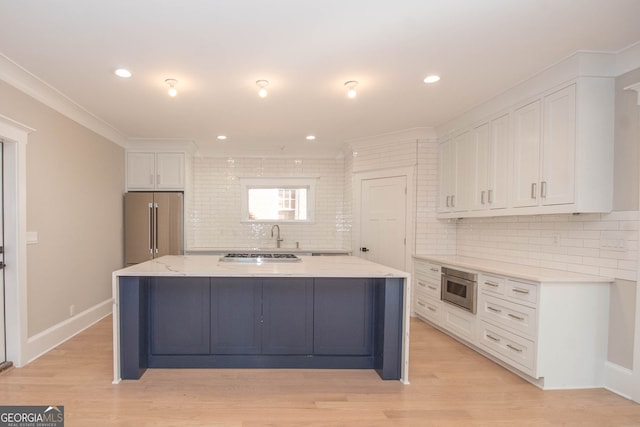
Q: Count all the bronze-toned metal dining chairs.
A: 0